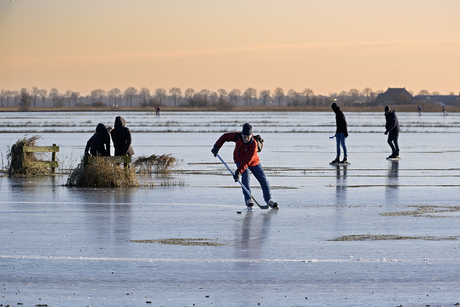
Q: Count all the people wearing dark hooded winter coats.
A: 2